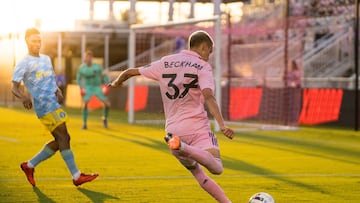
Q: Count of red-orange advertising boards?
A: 4